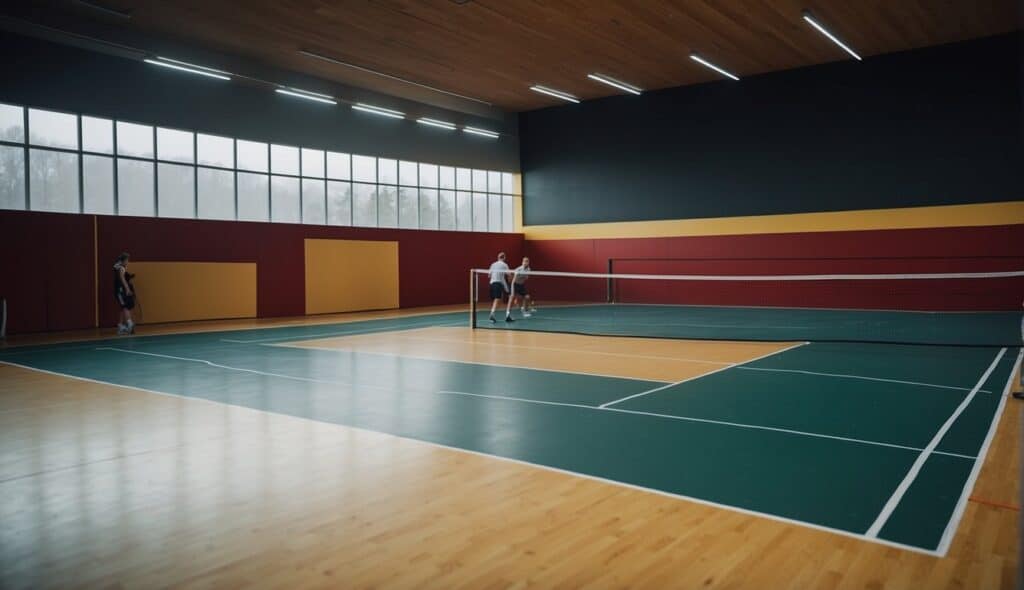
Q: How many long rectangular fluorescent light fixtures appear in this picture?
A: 9